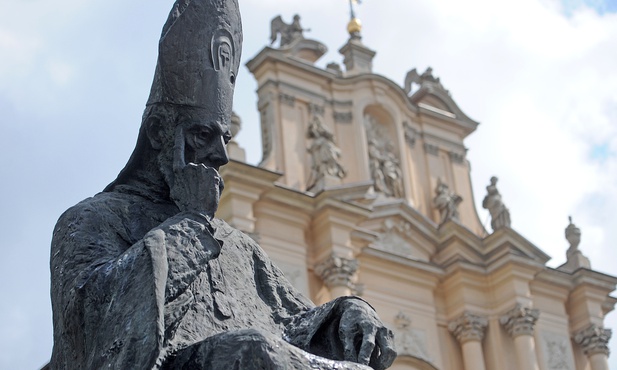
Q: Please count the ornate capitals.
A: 4